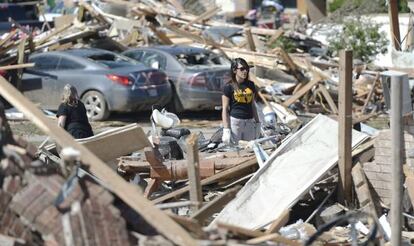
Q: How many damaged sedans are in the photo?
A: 2